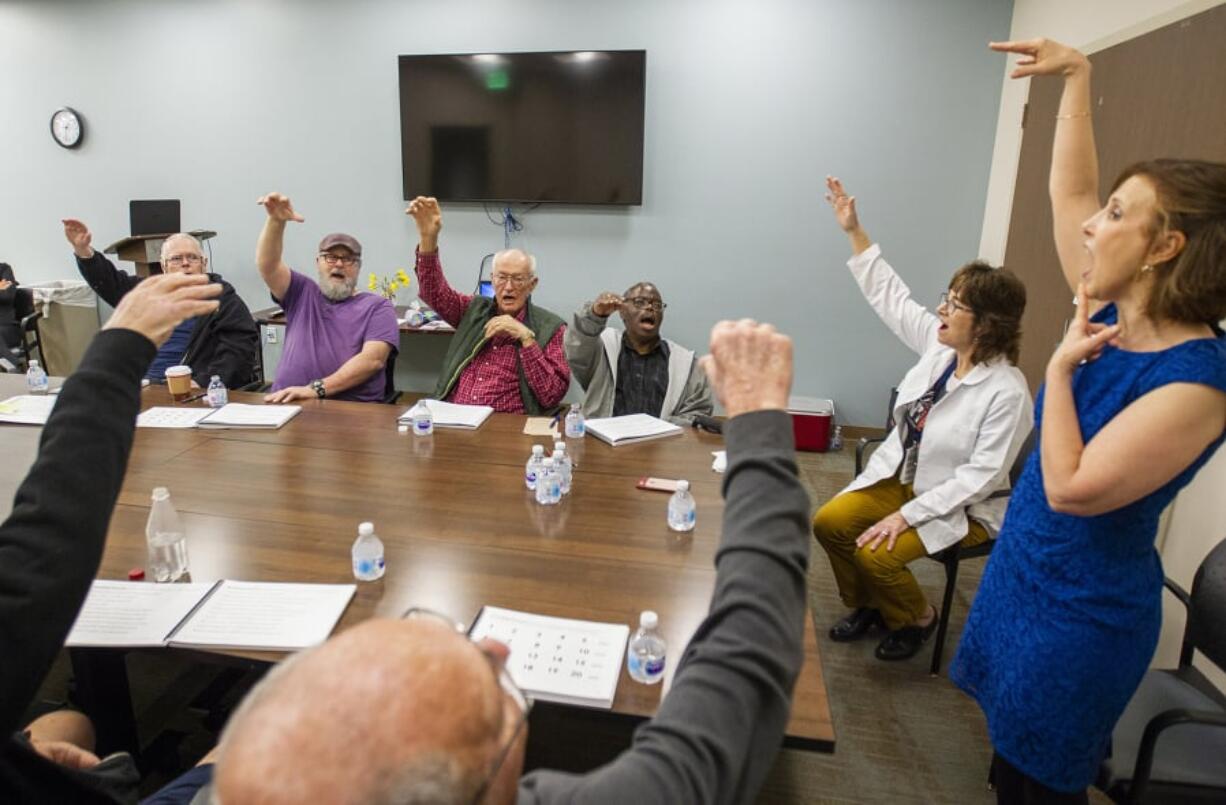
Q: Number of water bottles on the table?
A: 12